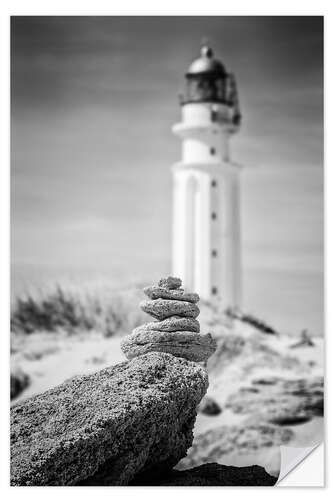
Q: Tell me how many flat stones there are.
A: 5